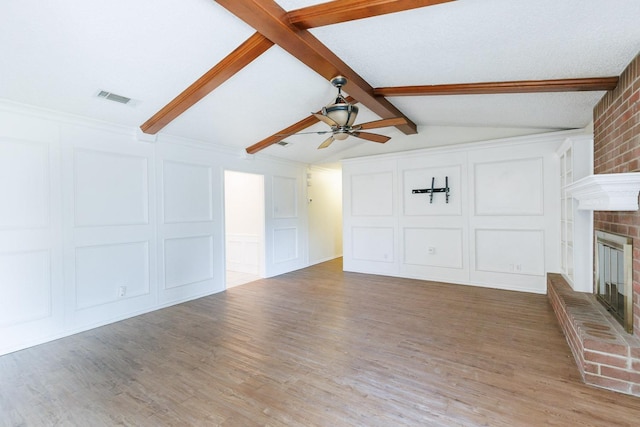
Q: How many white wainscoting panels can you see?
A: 14